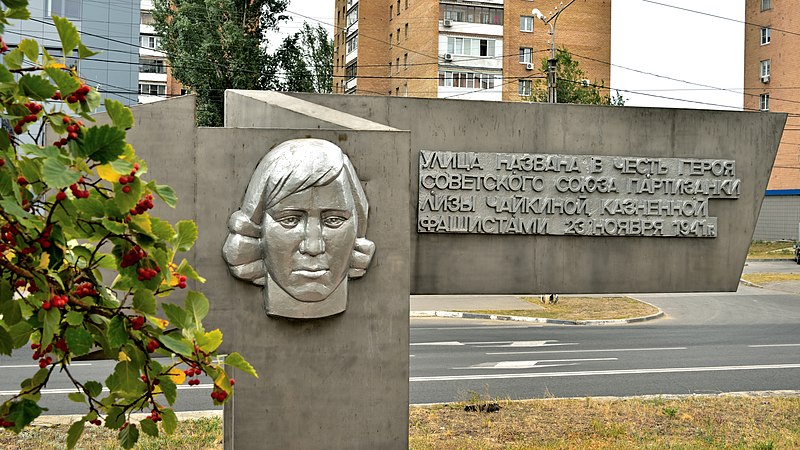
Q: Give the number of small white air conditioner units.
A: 5